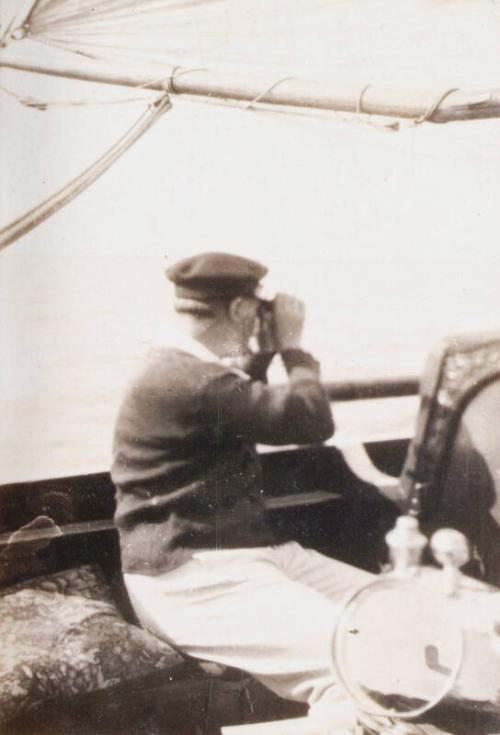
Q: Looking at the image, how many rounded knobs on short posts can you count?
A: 2